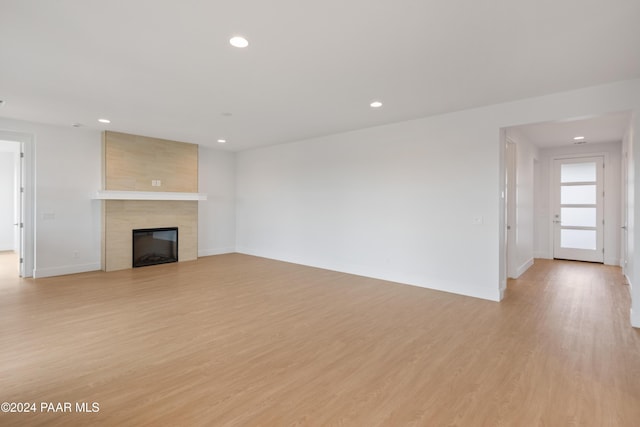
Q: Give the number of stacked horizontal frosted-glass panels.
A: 4